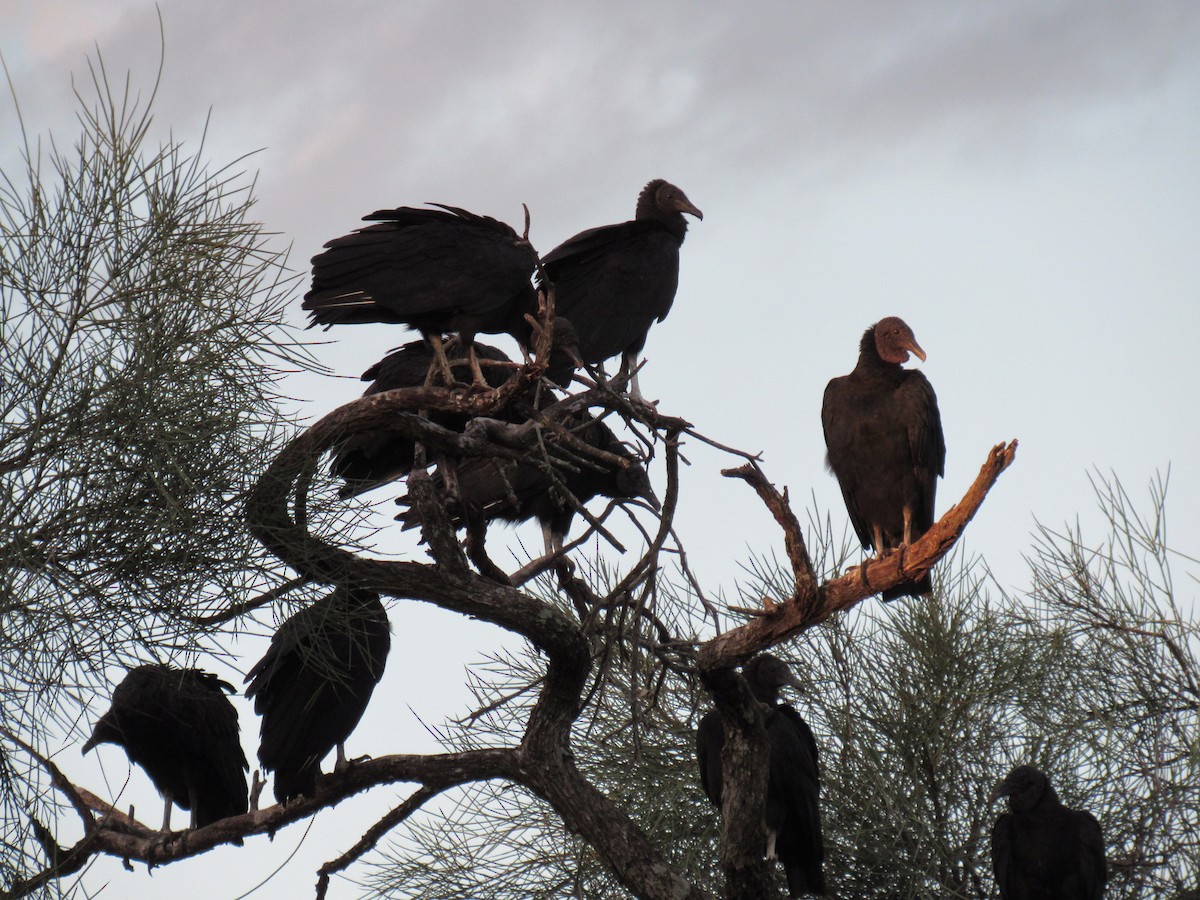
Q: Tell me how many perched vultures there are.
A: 9